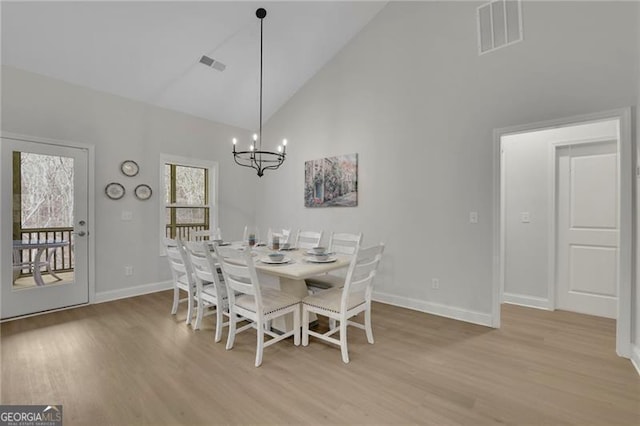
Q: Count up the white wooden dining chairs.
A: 8